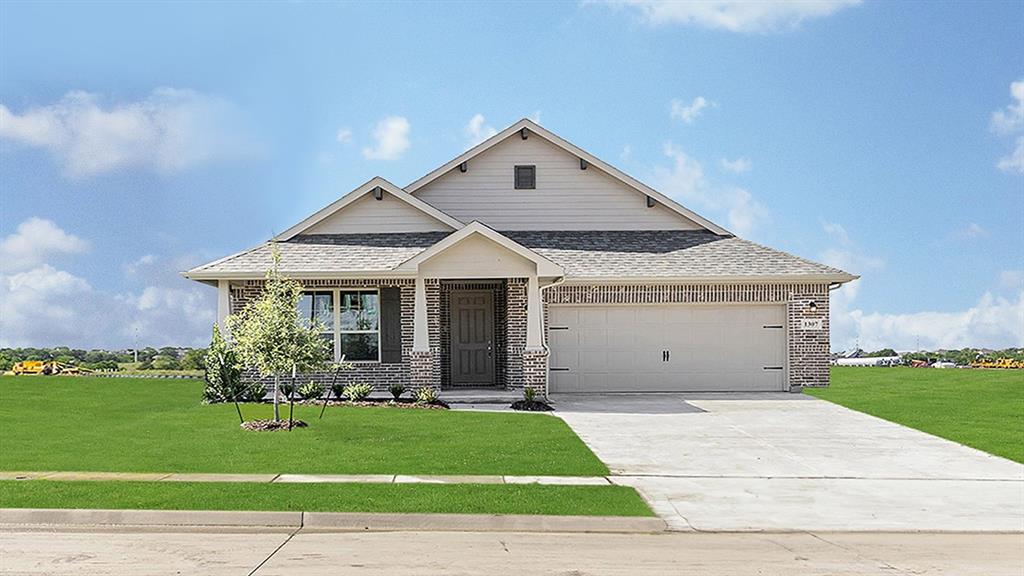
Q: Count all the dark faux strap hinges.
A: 4